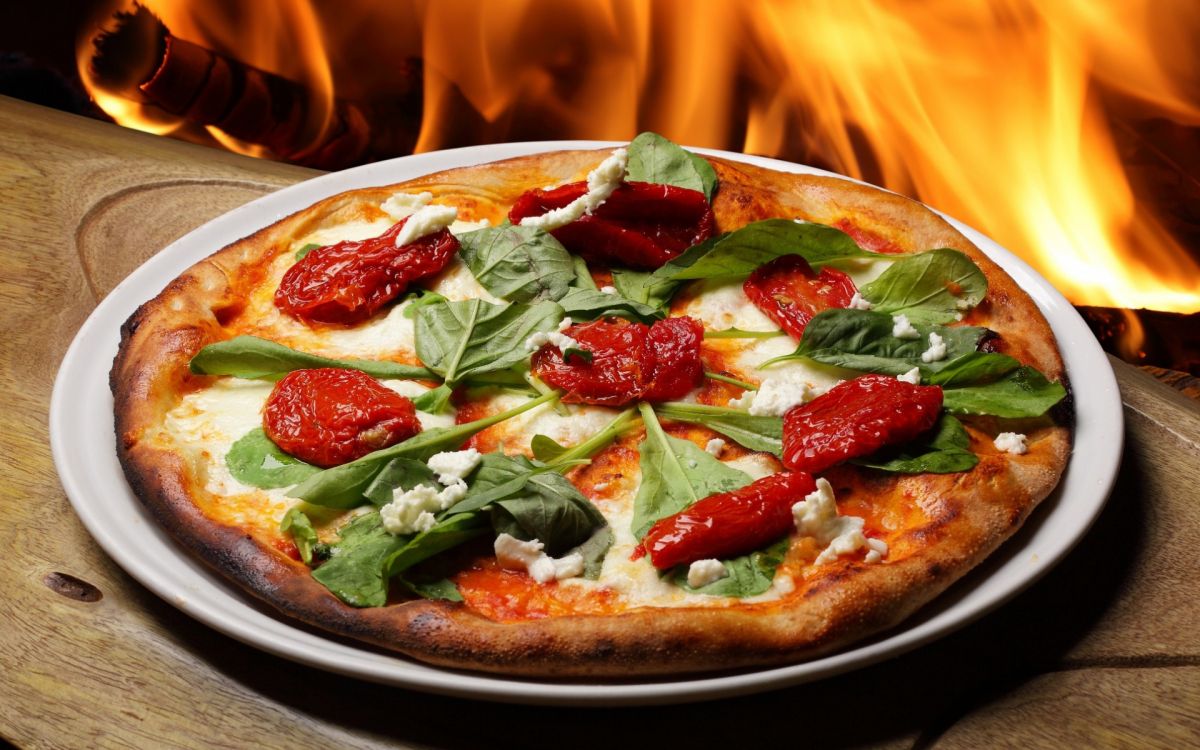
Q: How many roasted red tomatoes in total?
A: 7